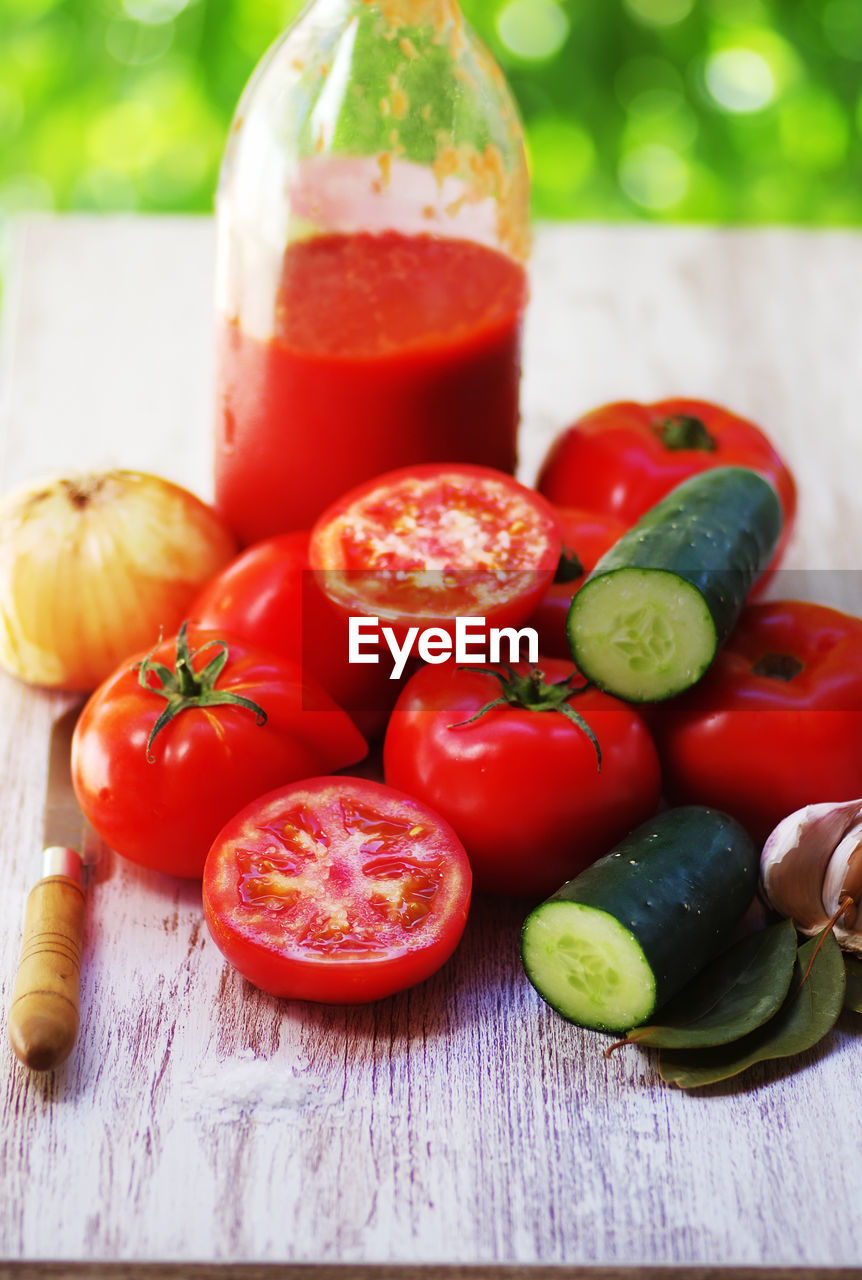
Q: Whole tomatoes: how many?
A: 6